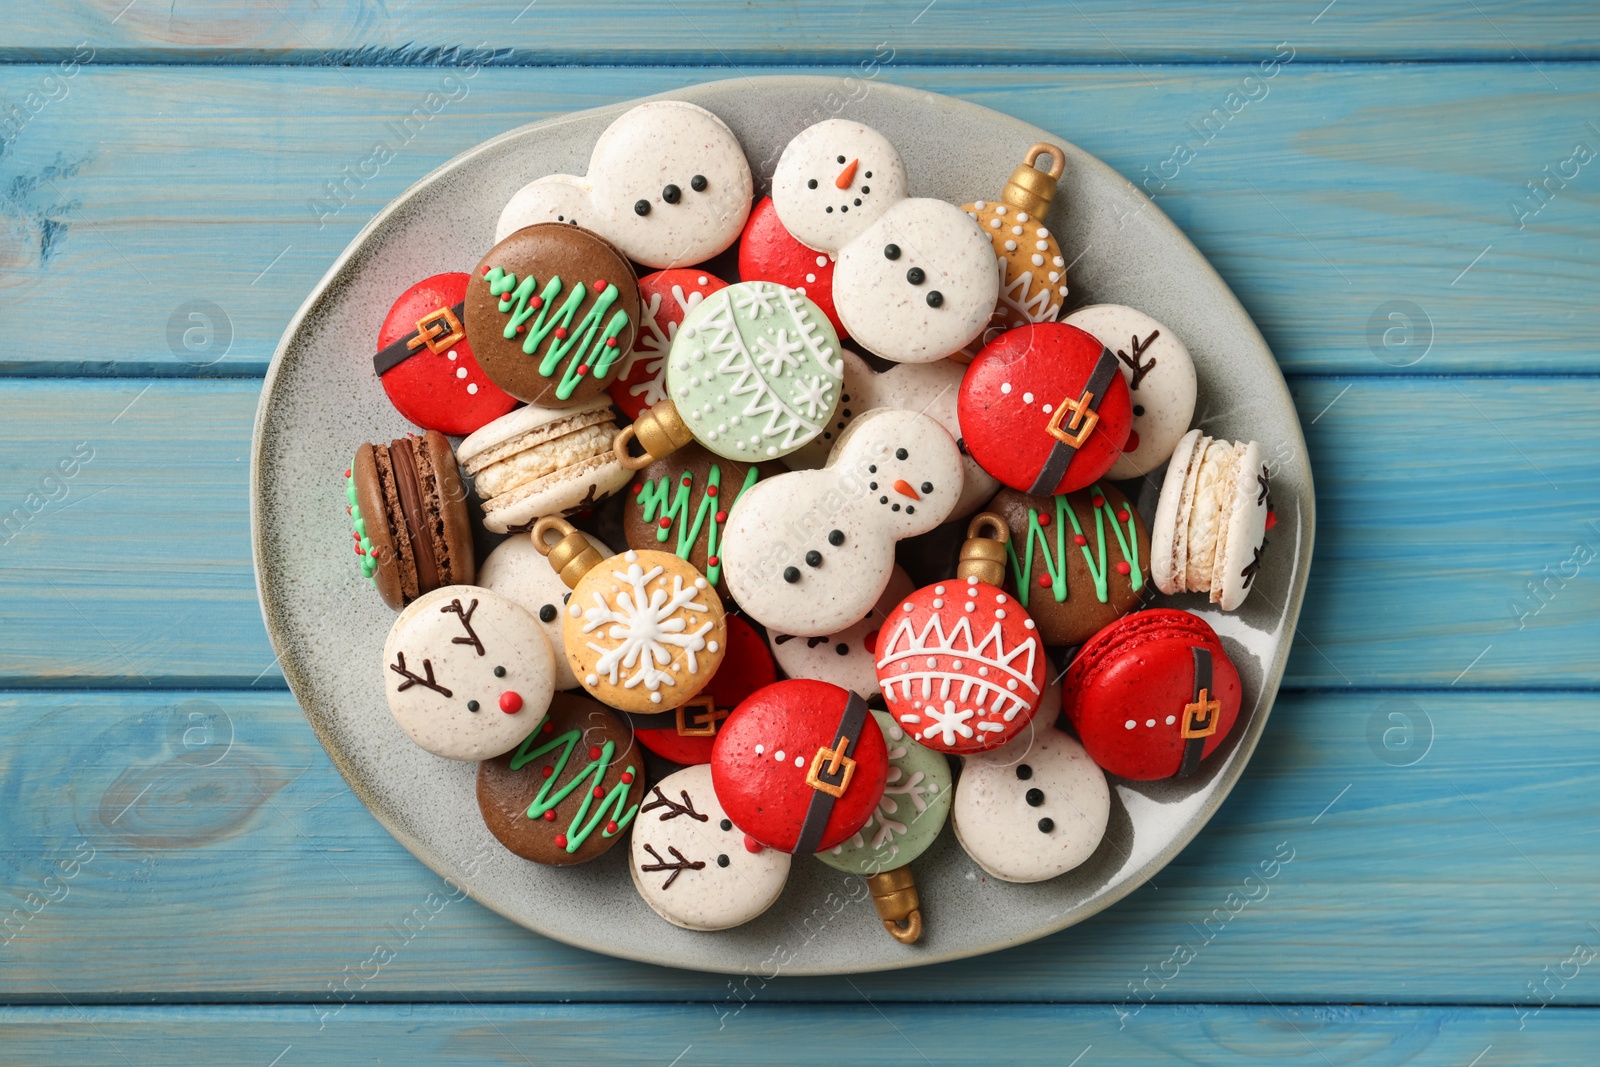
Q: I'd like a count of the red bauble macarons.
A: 2